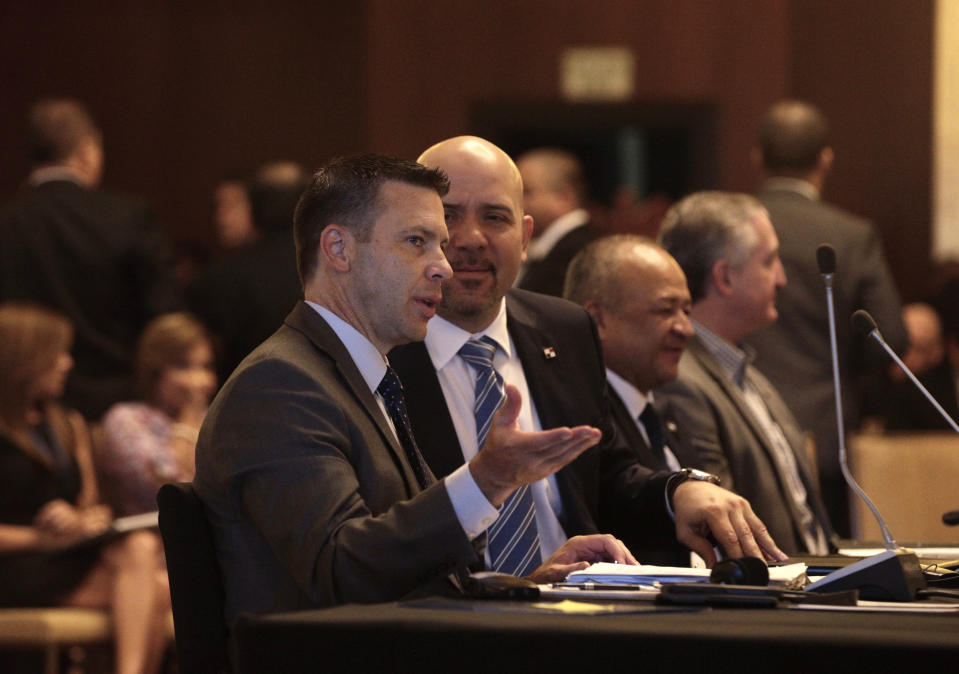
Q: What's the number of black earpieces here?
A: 1